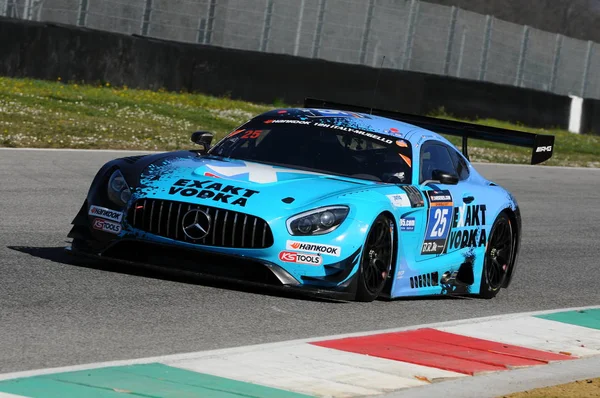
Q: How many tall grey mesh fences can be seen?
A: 1